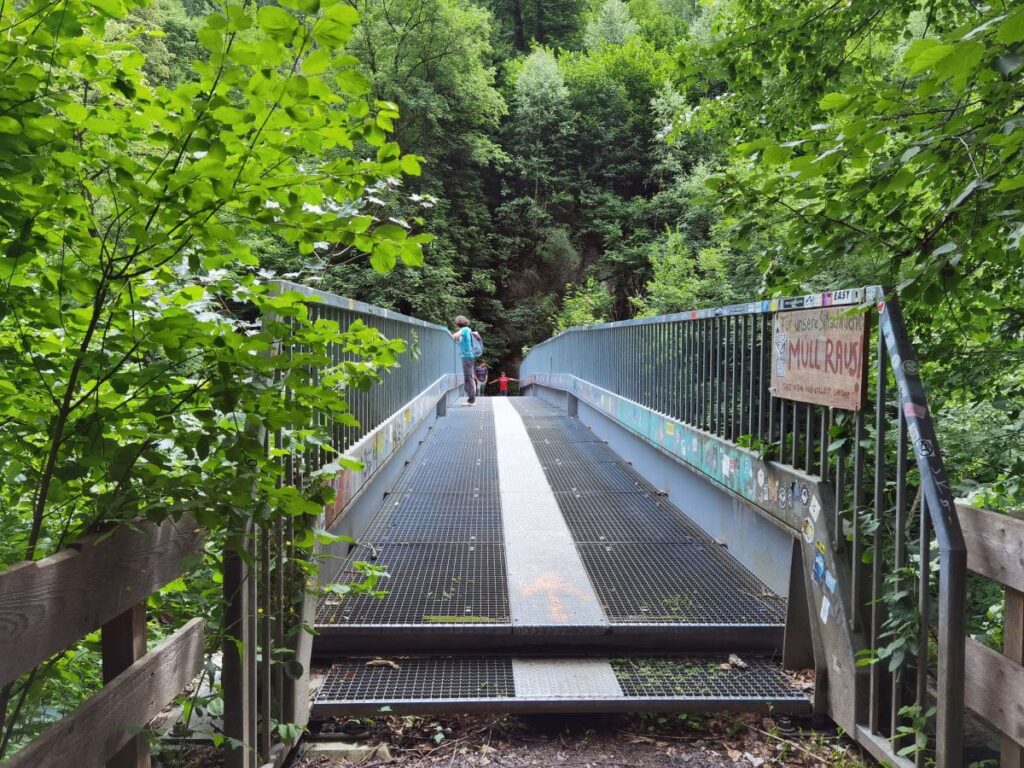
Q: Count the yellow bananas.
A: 0